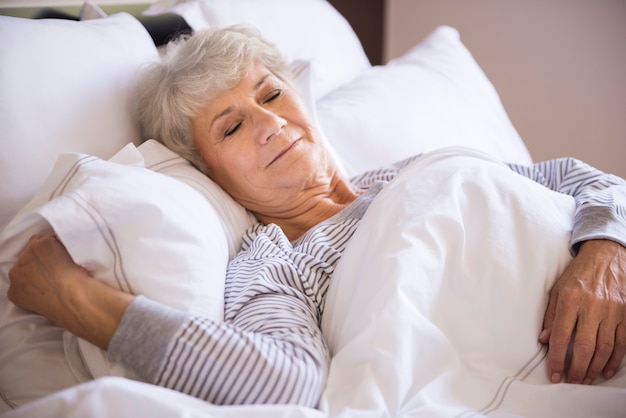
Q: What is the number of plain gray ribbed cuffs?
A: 2